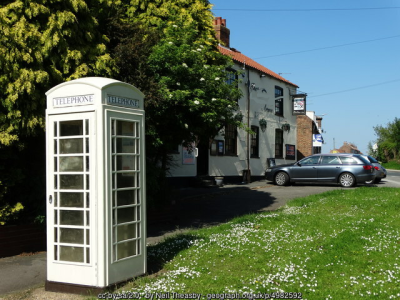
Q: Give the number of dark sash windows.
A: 5